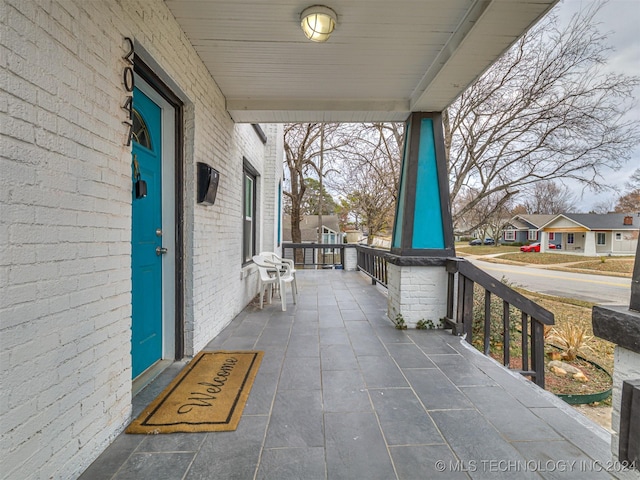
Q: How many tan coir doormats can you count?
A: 1